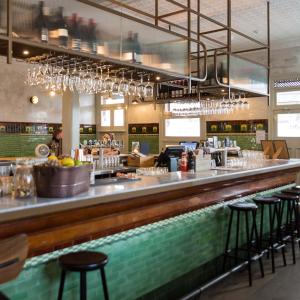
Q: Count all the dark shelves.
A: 2